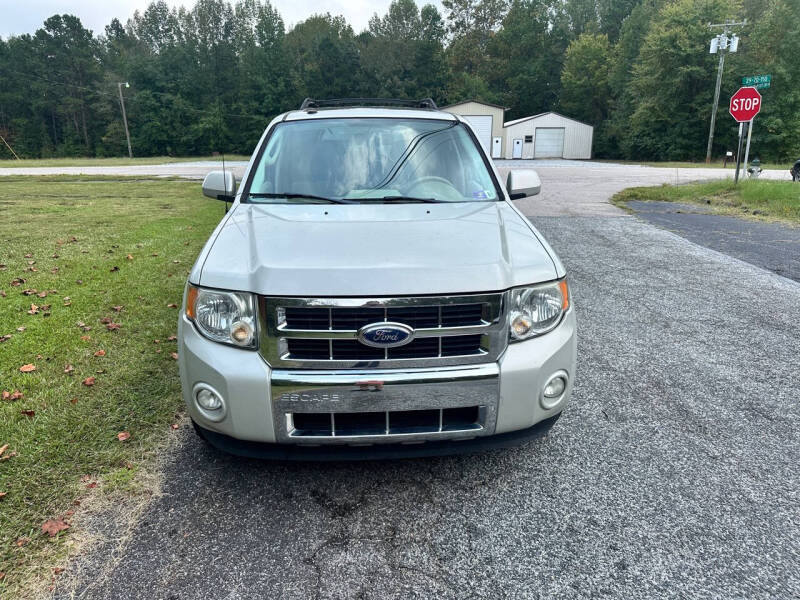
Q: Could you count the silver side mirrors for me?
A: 2